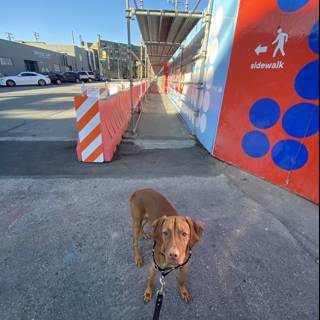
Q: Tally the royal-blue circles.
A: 7